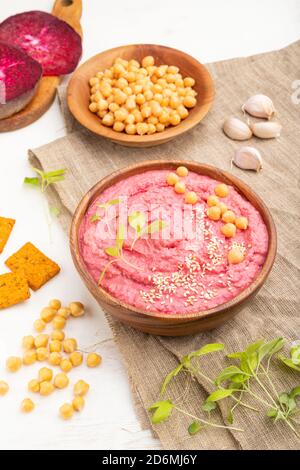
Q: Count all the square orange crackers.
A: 3